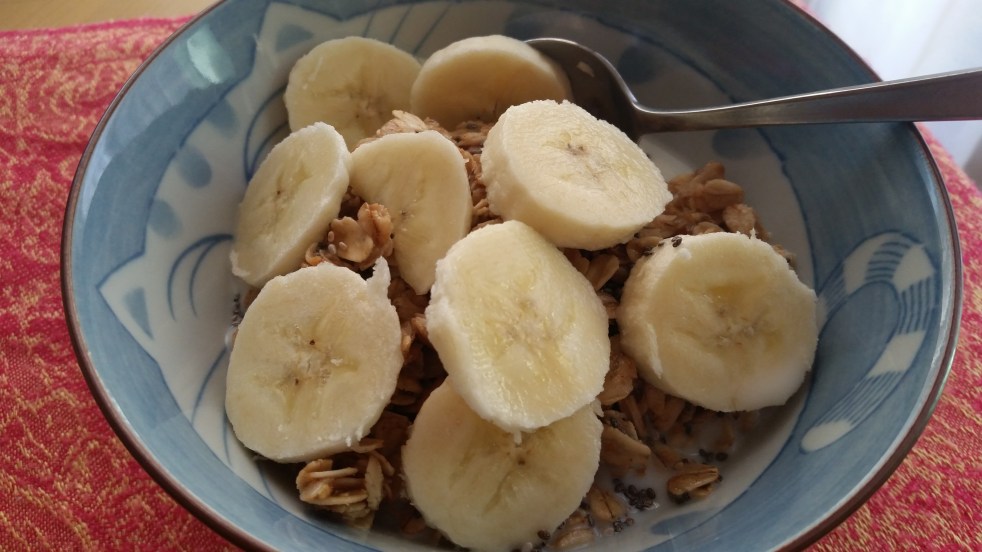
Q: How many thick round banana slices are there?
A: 9